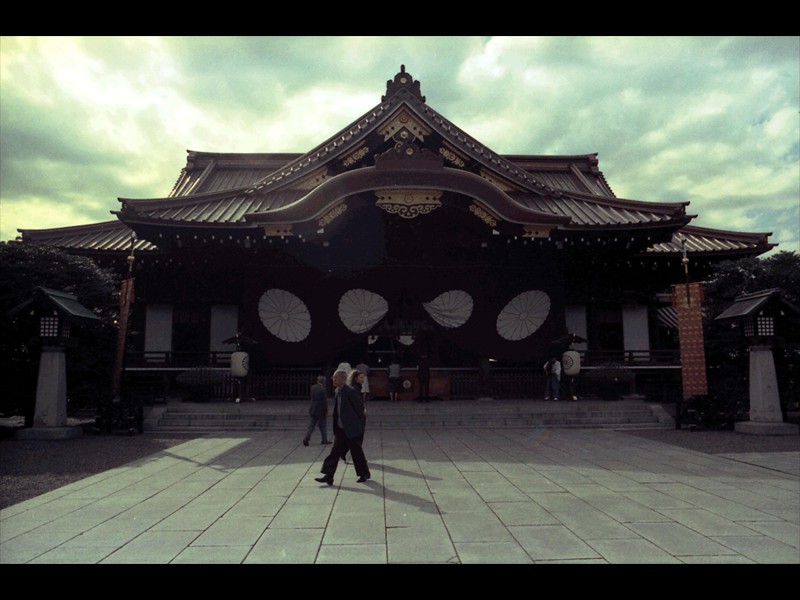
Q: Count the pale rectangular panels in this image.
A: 4